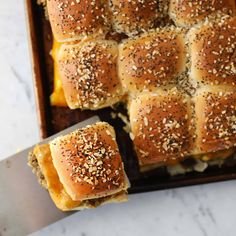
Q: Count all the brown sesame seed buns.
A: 9